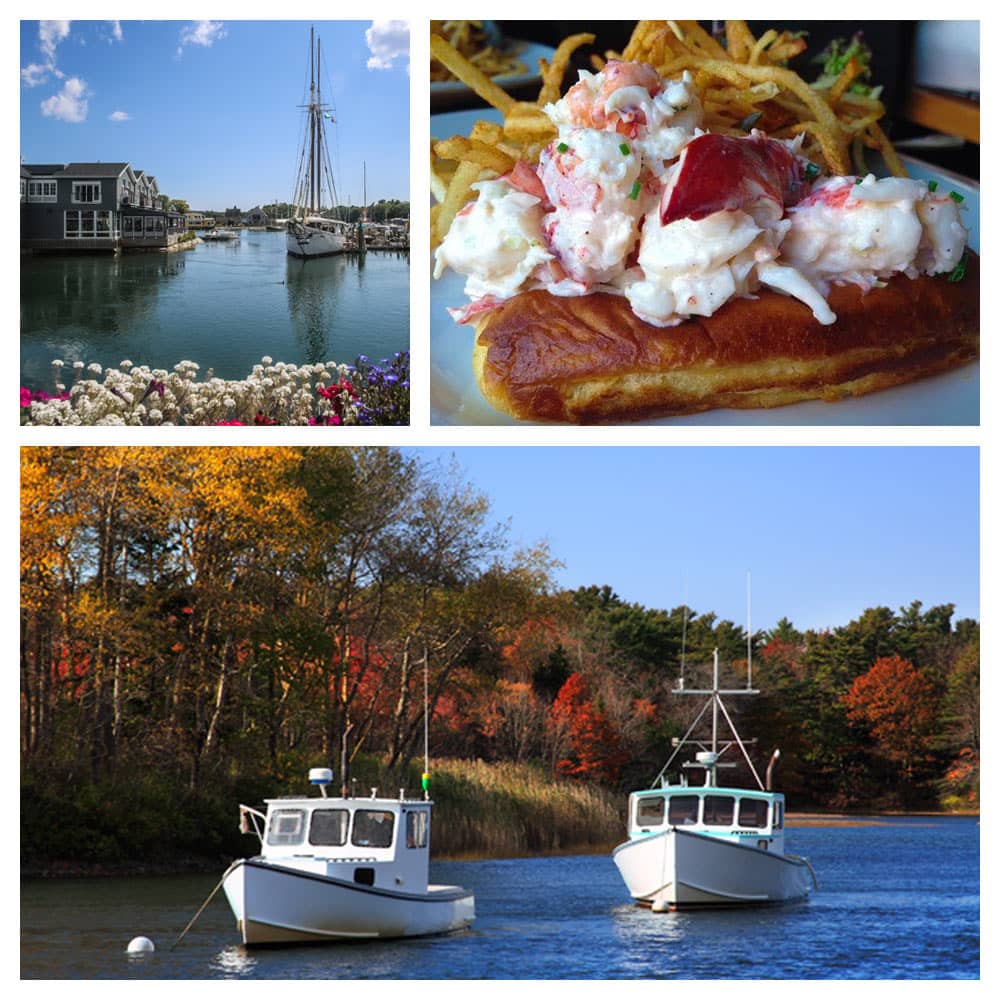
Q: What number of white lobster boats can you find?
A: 2